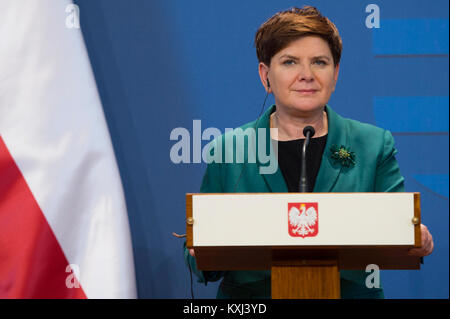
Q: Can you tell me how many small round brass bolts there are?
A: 2